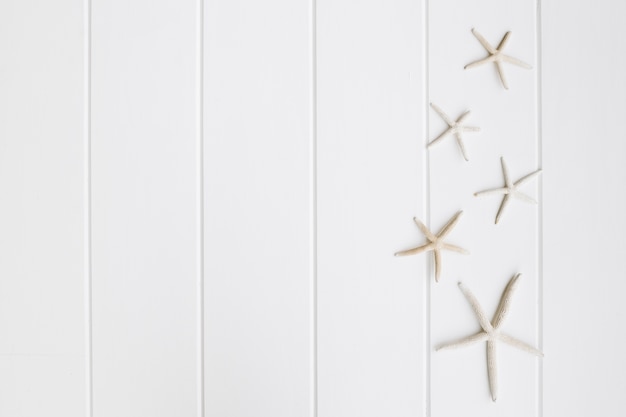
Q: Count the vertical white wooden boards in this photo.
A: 6